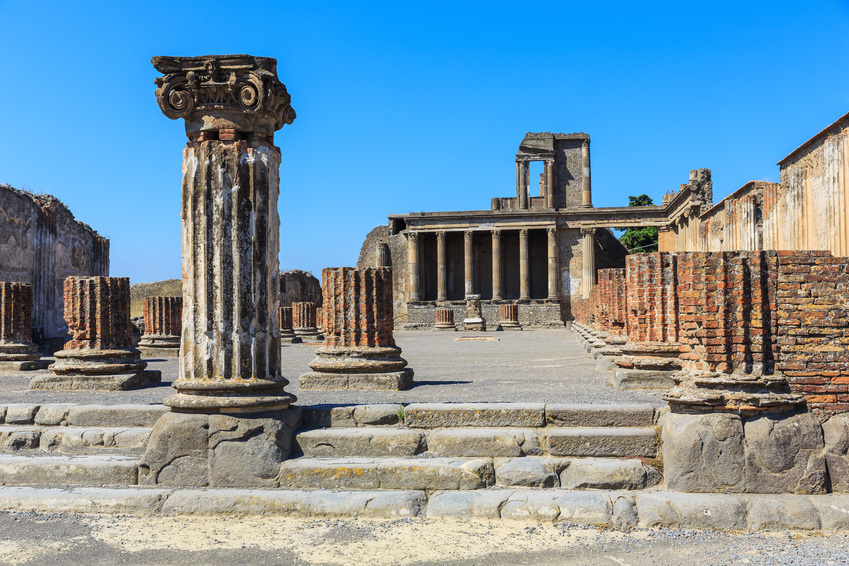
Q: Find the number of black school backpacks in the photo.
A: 0